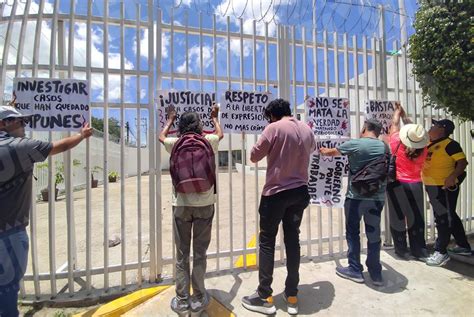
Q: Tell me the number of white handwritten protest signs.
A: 7